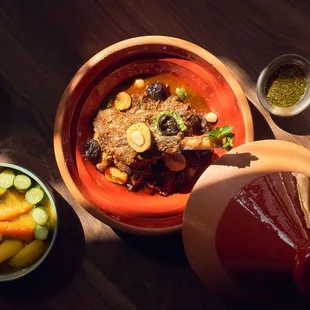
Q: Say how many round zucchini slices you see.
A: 5